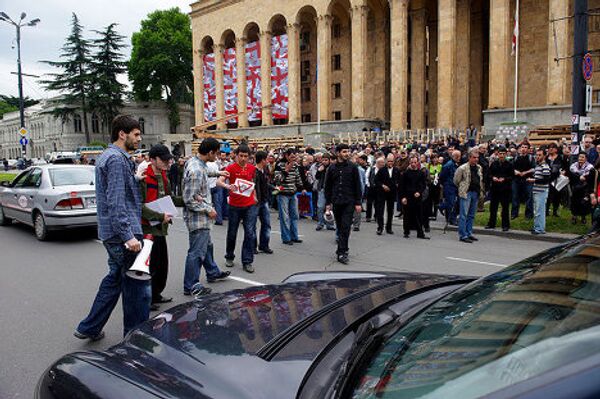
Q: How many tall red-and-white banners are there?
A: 4